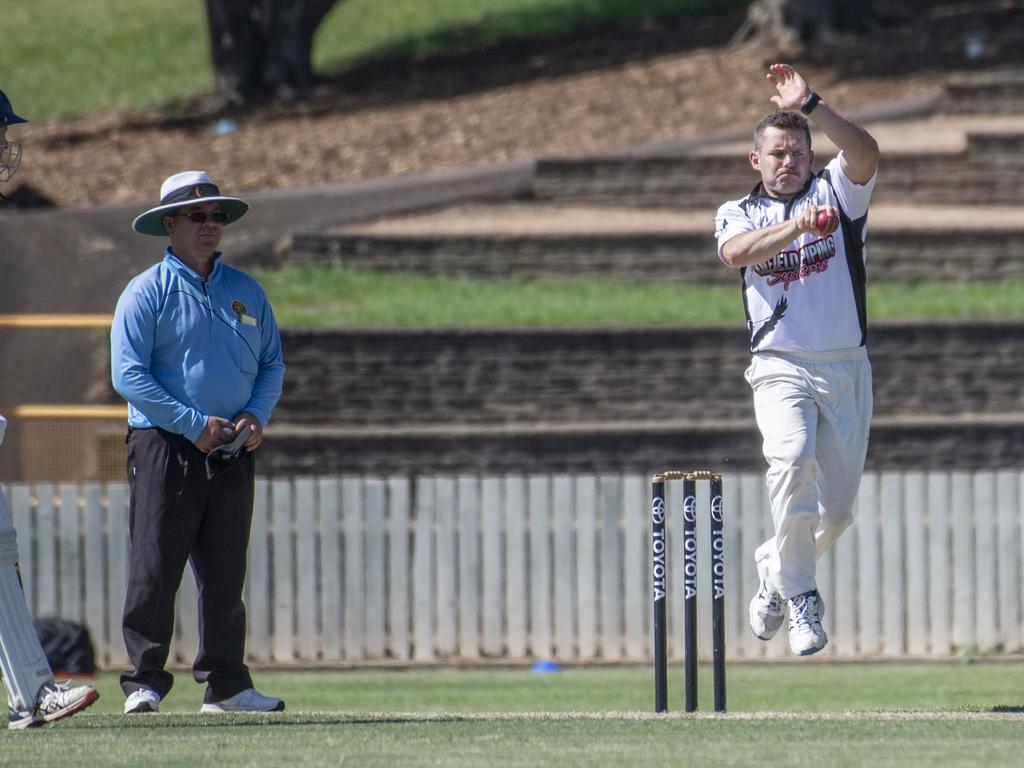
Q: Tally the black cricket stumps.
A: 3